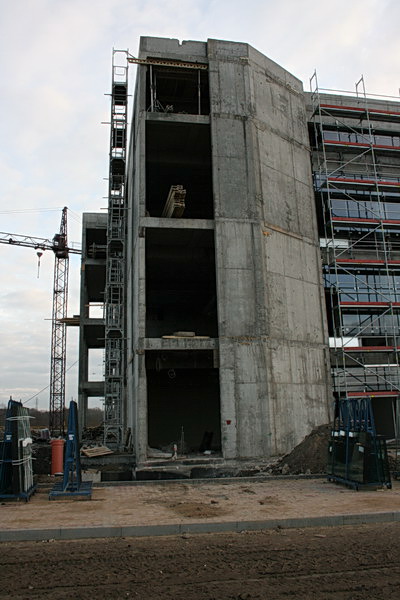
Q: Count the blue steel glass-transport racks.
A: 3